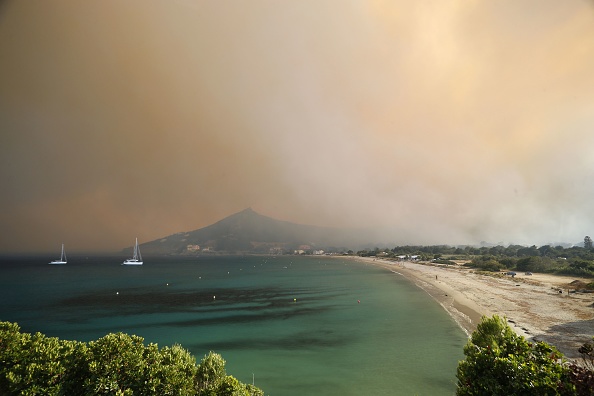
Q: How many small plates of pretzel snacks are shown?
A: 0